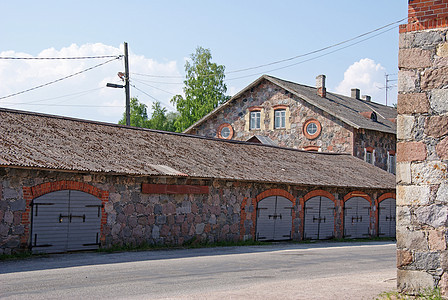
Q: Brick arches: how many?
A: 5